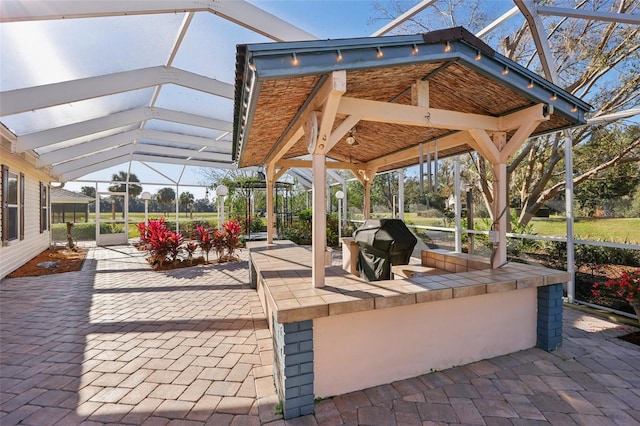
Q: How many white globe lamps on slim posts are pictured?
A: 3